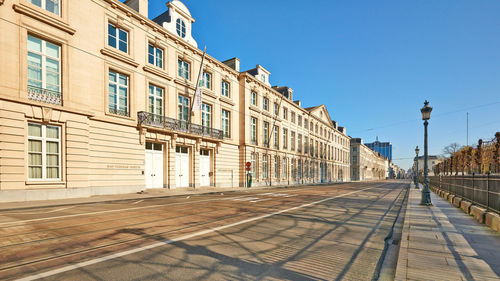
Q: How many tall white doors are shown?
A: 3